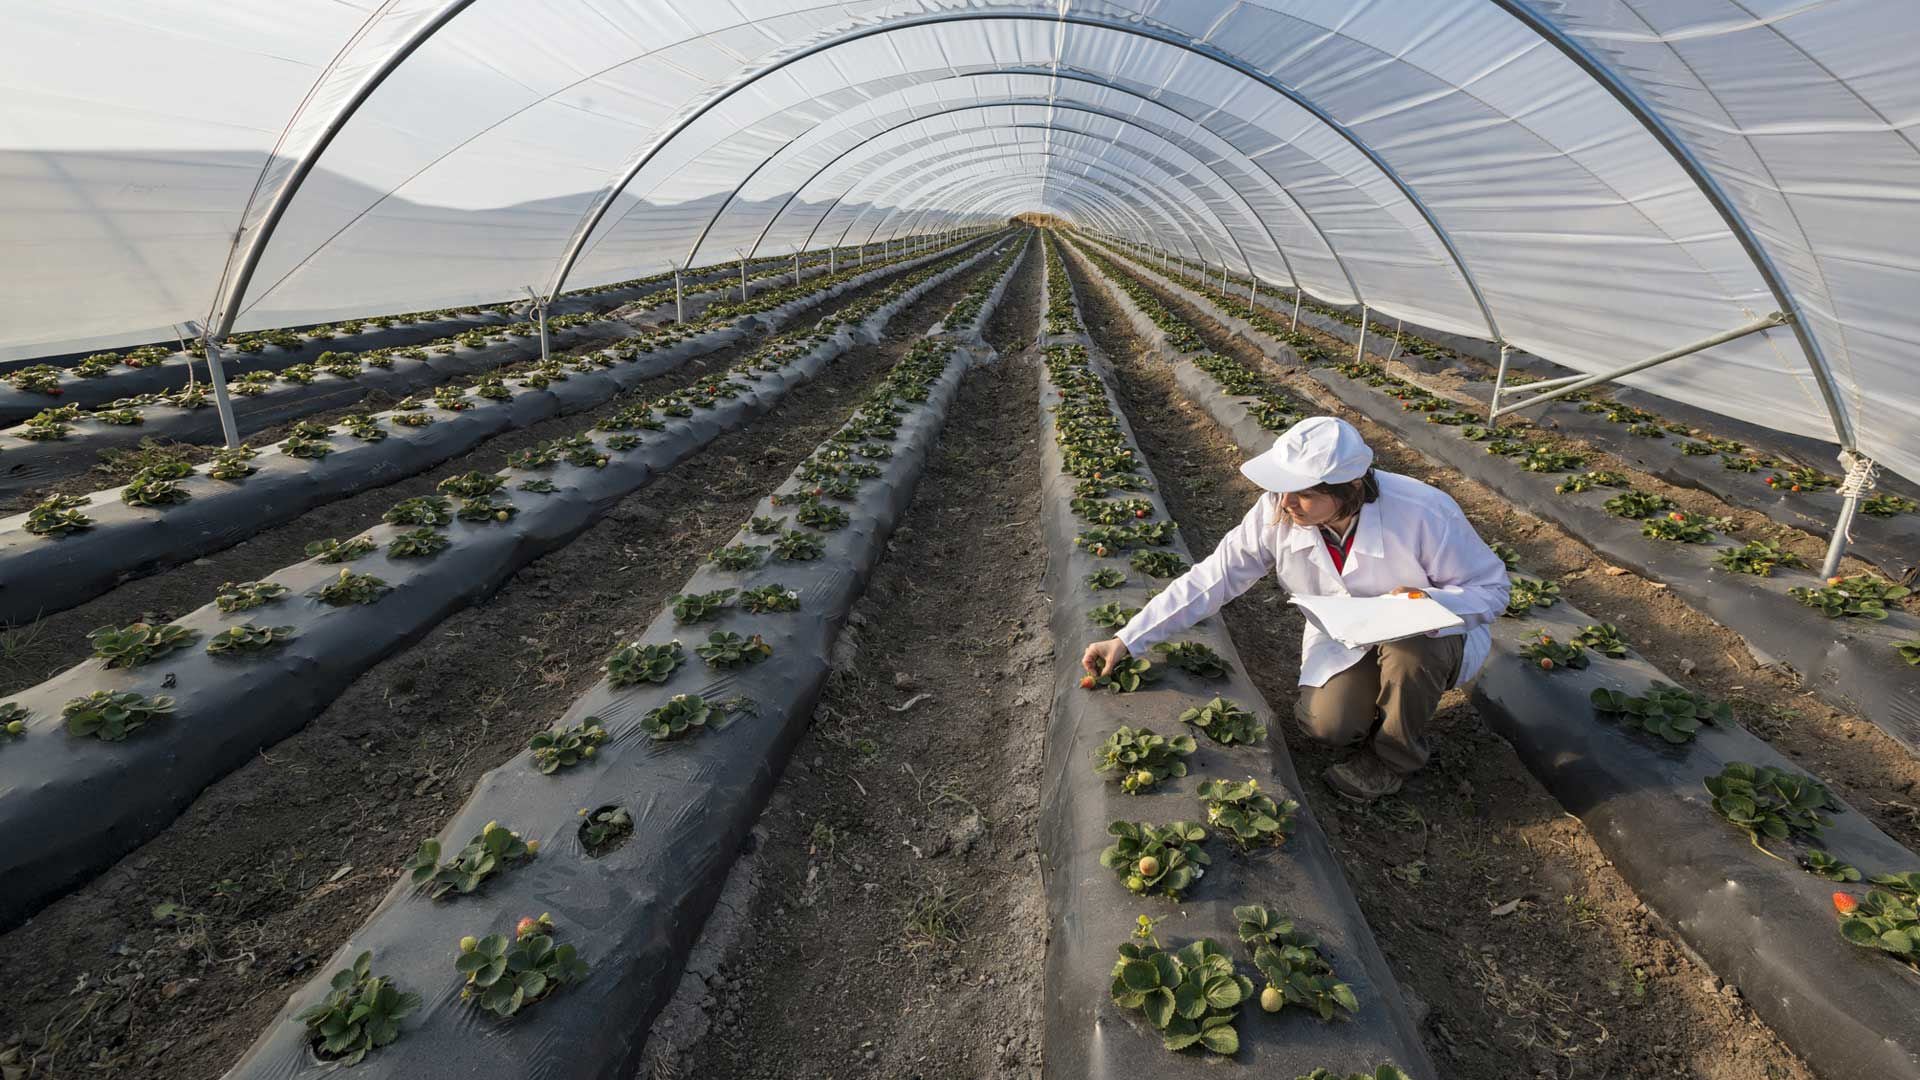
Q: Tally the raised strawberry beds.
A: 9